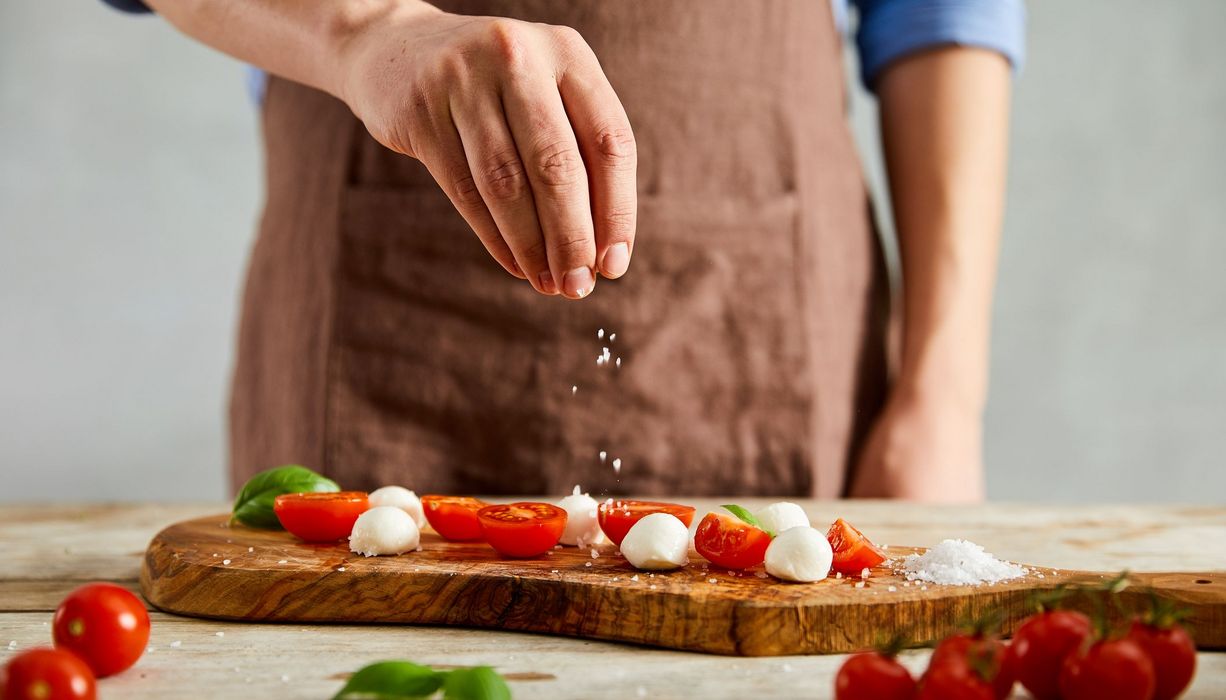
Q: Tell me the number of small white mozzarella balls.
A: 6